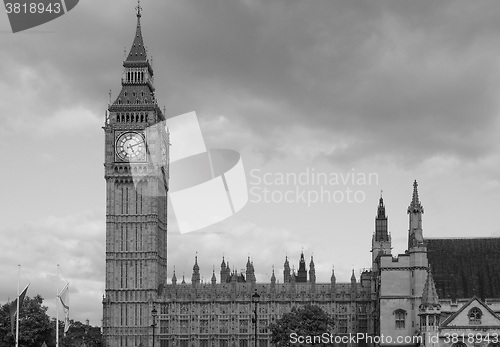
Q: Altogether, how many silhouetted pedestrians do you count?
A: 0